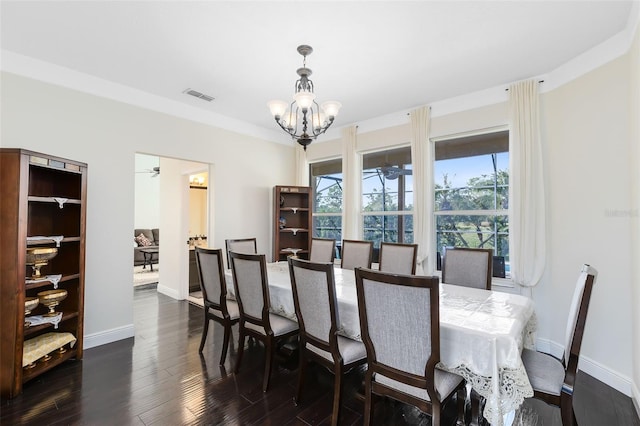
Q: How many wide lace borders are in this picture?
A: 1